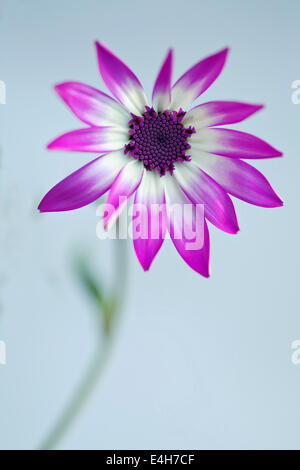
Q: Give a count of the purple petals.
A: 13